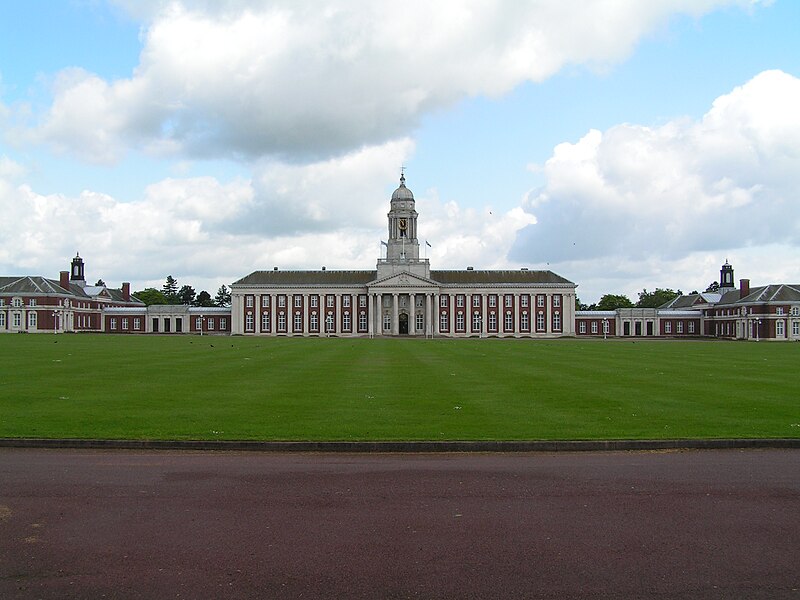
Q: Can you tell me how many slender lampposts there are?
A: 6